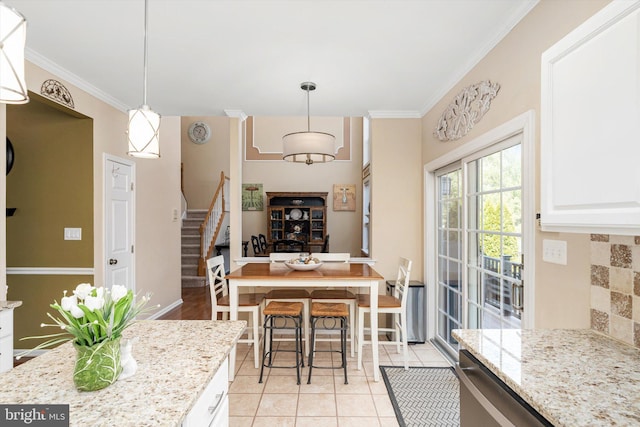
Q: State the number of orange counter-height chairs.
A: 2